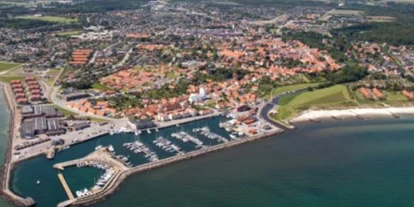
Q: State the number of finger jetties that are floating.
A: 4